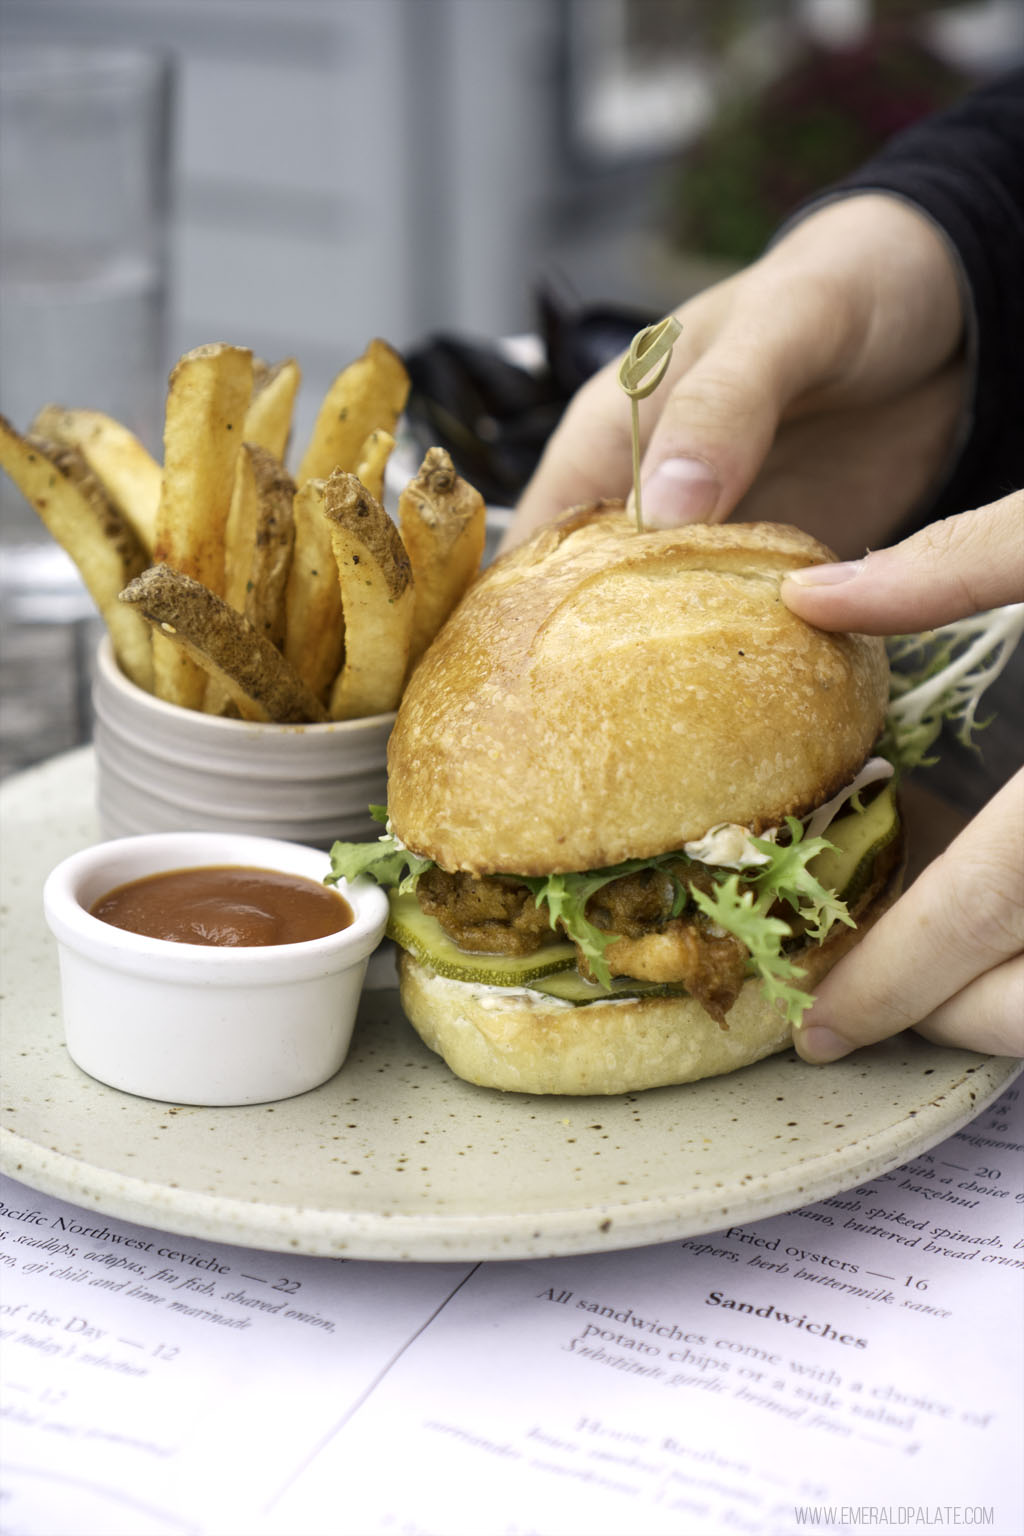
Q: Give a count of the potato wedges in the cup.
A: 11